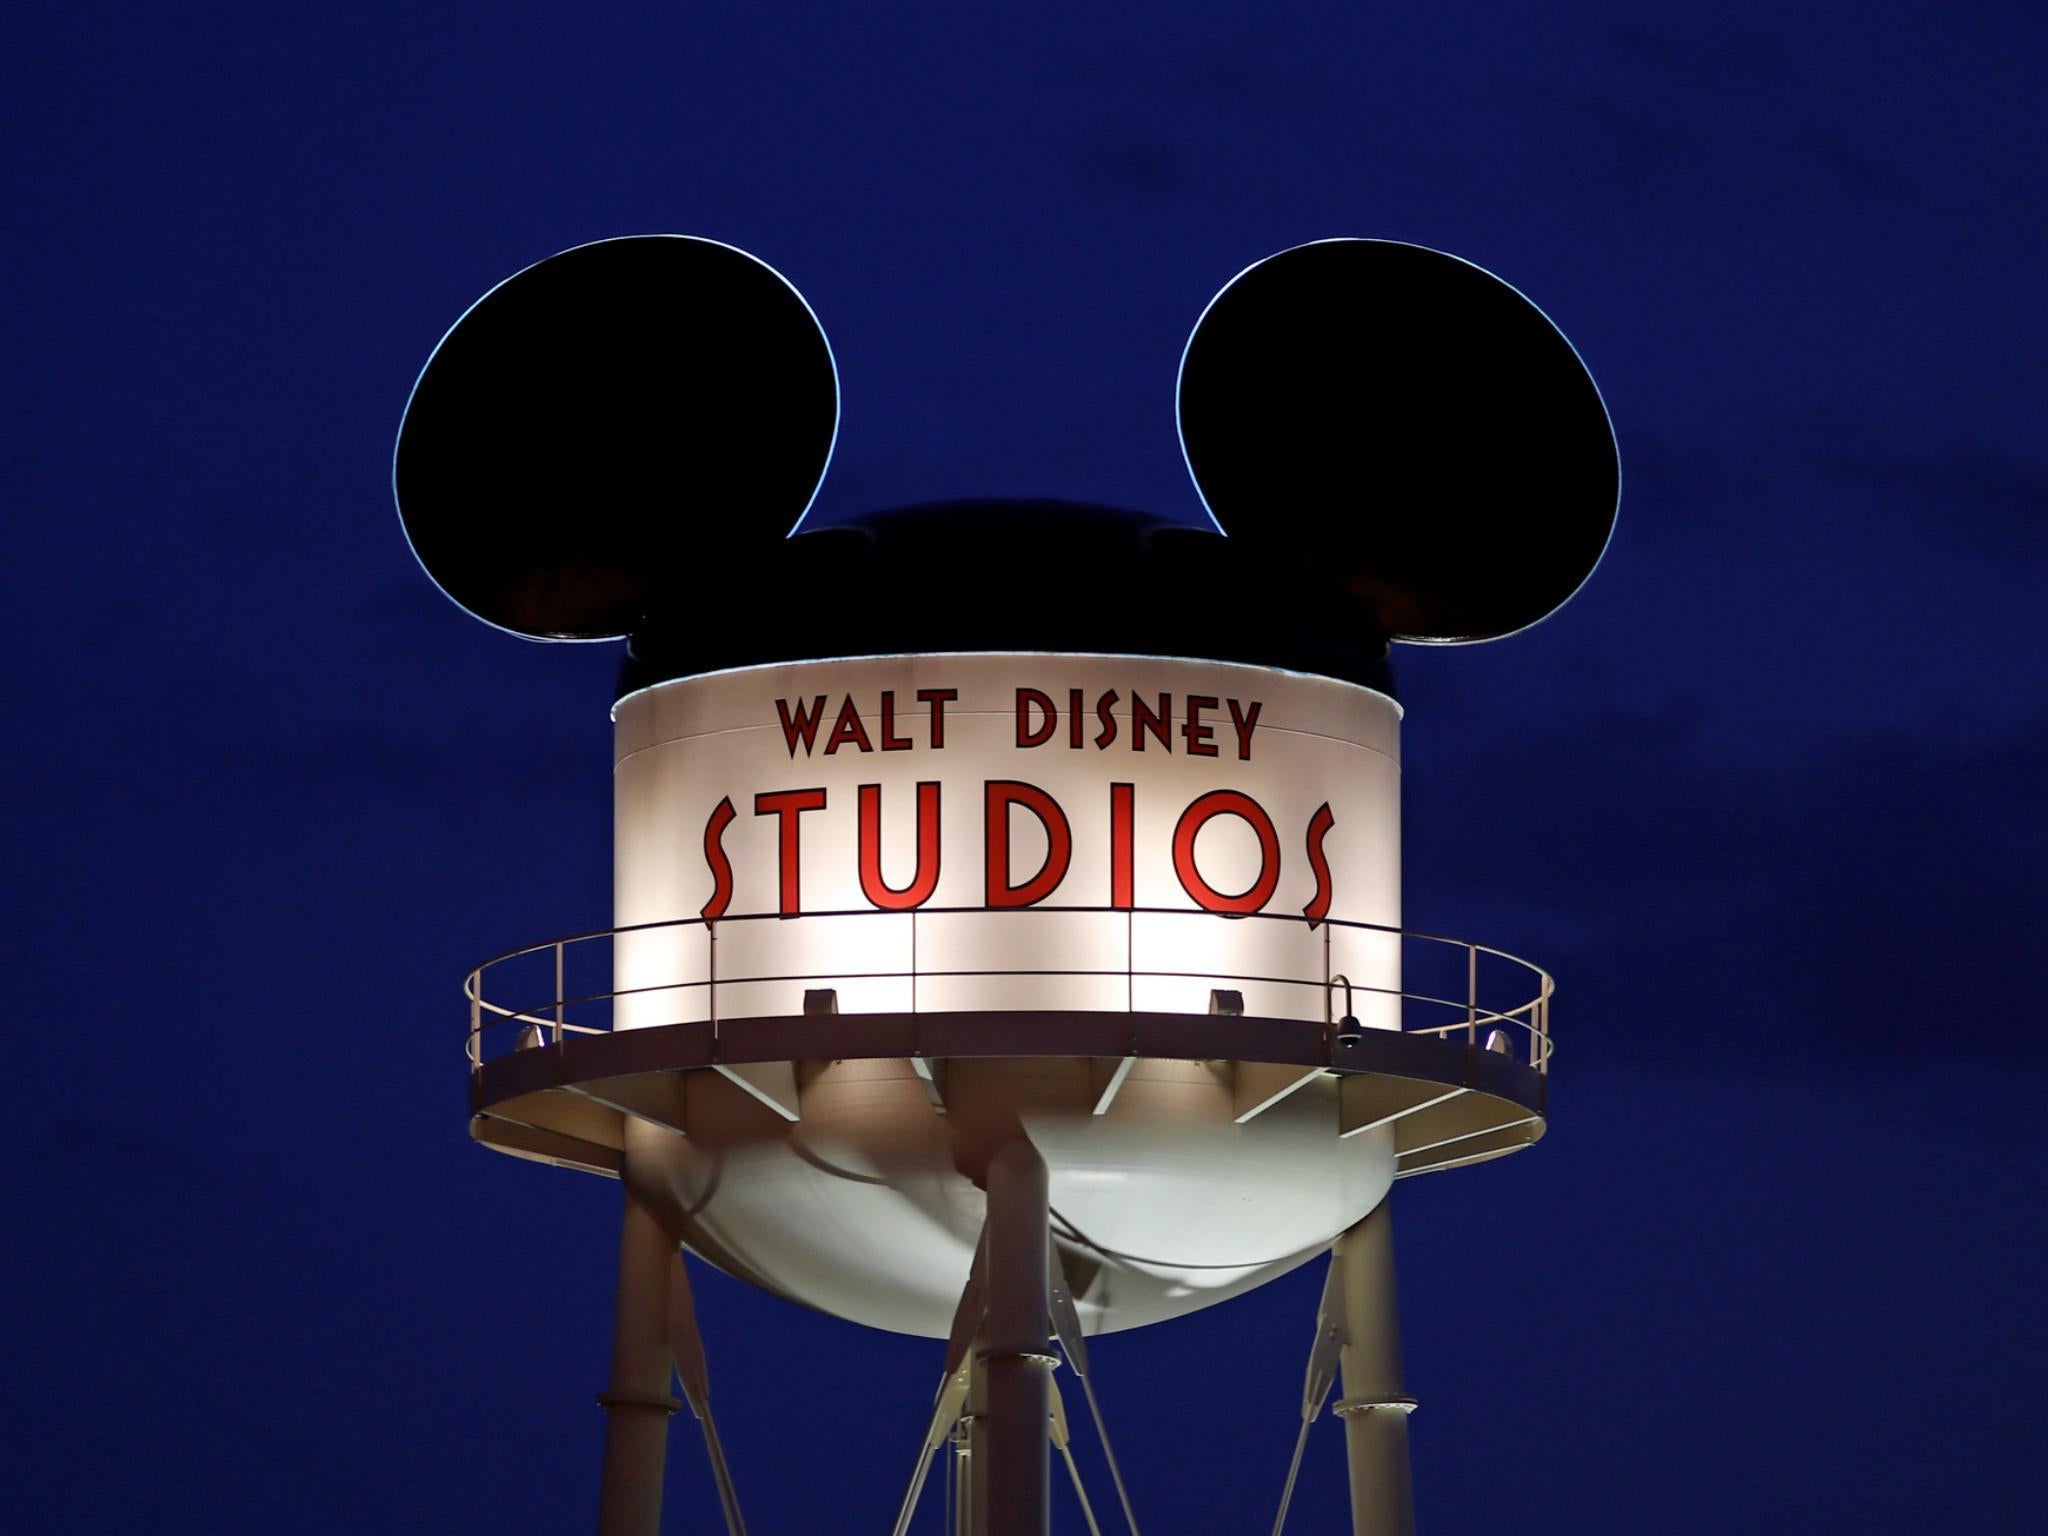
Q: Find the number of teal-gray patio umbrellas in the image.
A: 0